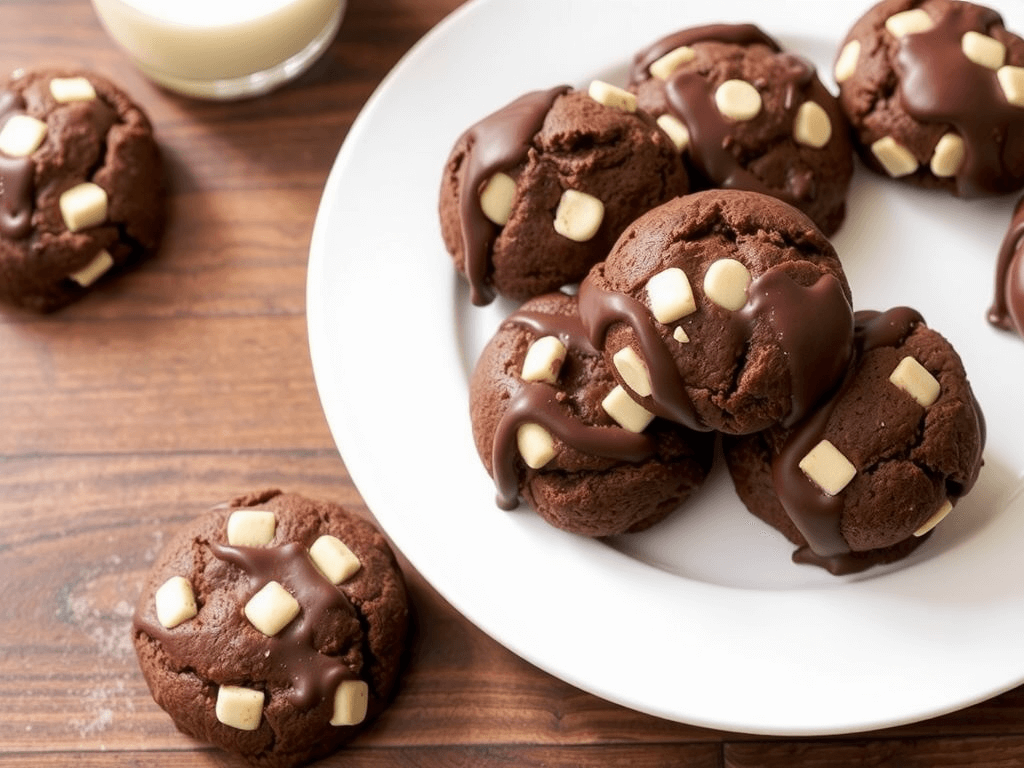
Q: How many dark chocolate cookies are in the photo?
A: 9